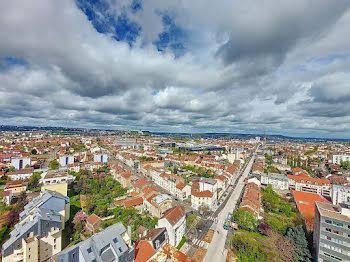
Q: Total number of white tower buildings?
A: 3